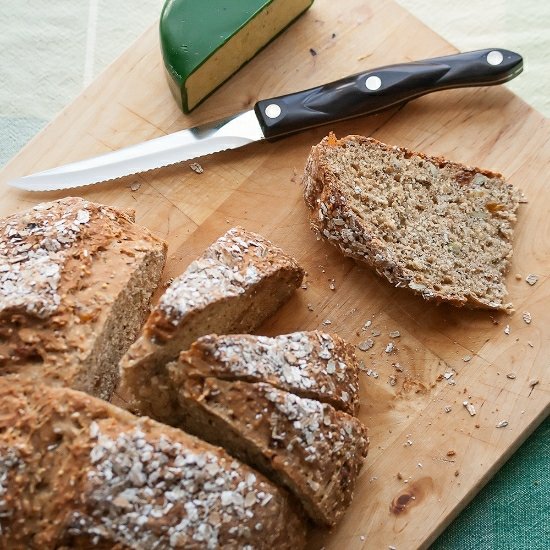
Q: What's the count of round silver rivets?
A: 3